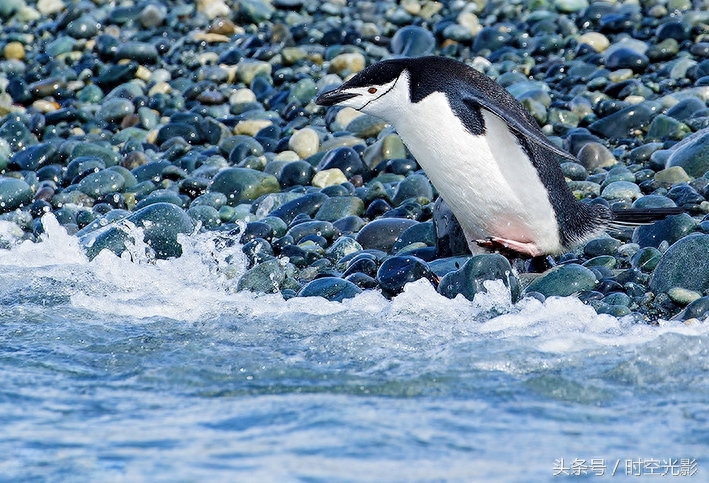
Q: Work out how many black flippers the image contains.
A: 1